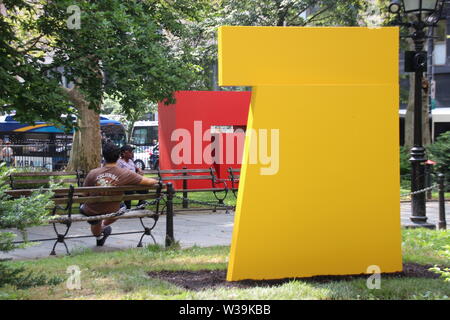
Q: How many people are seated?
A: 2